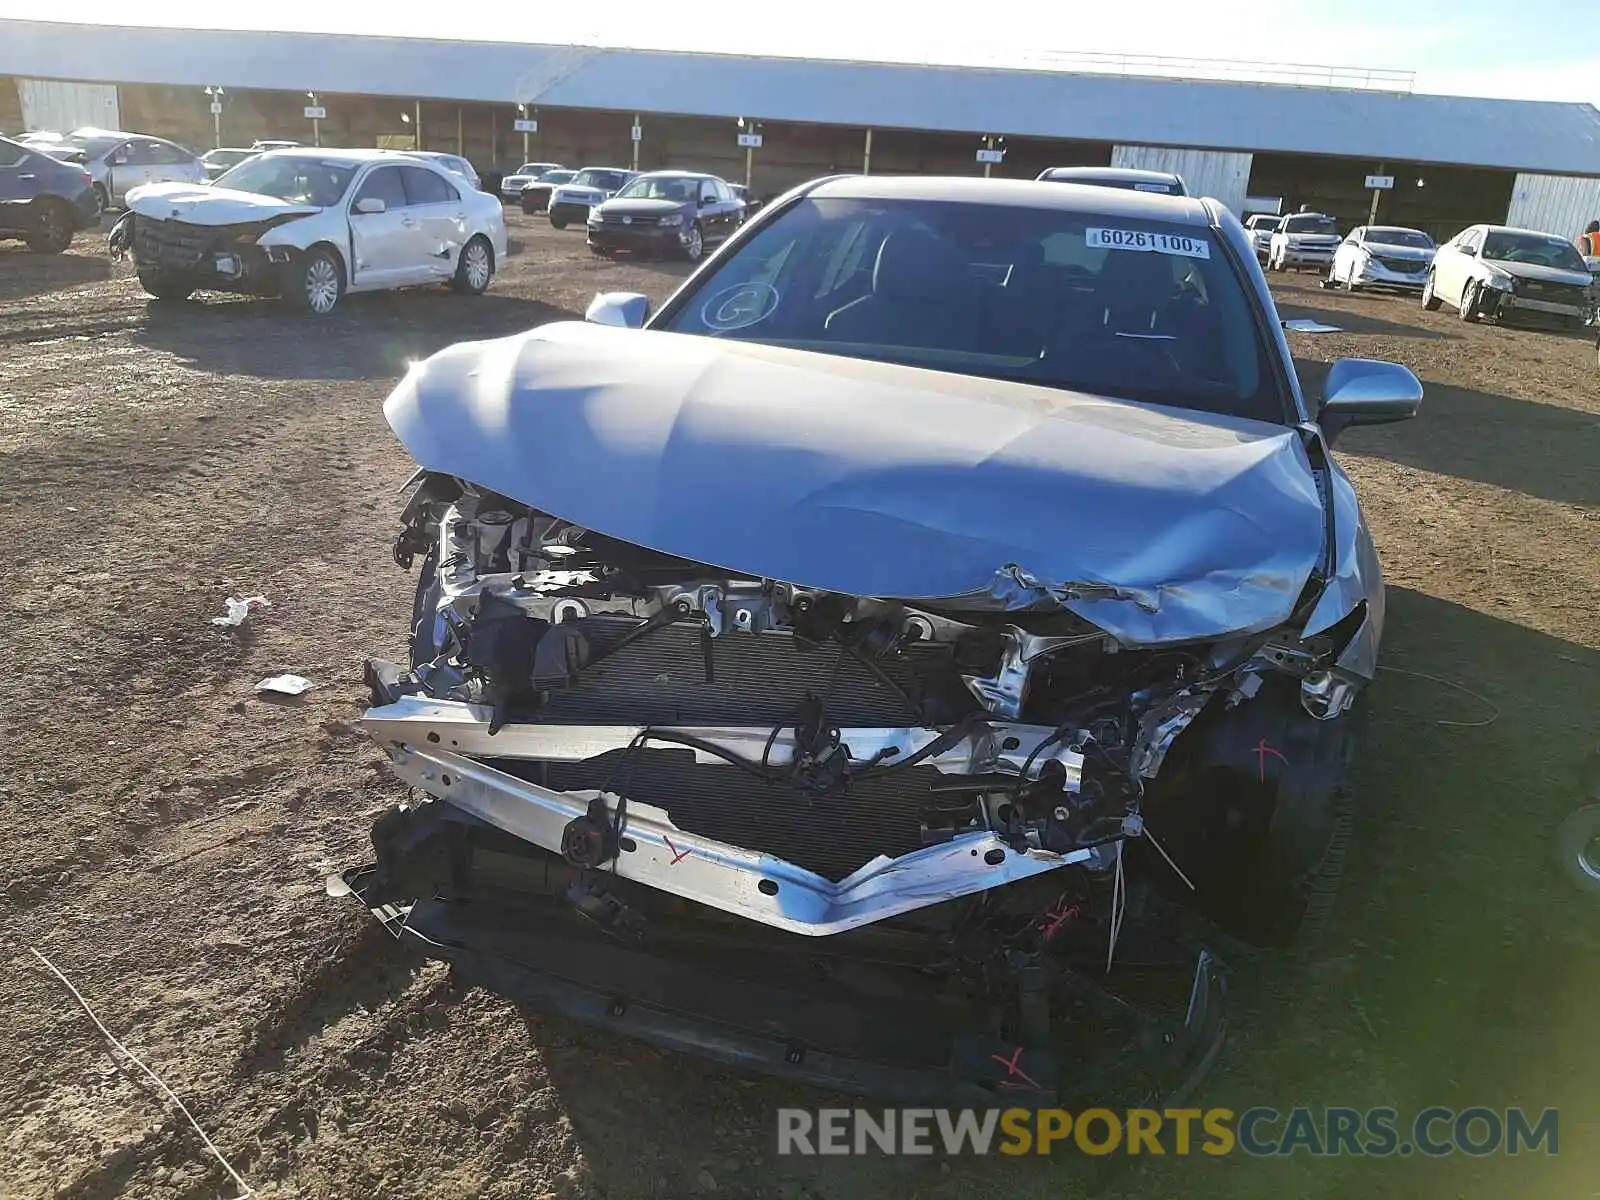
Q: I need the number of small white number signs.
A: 7